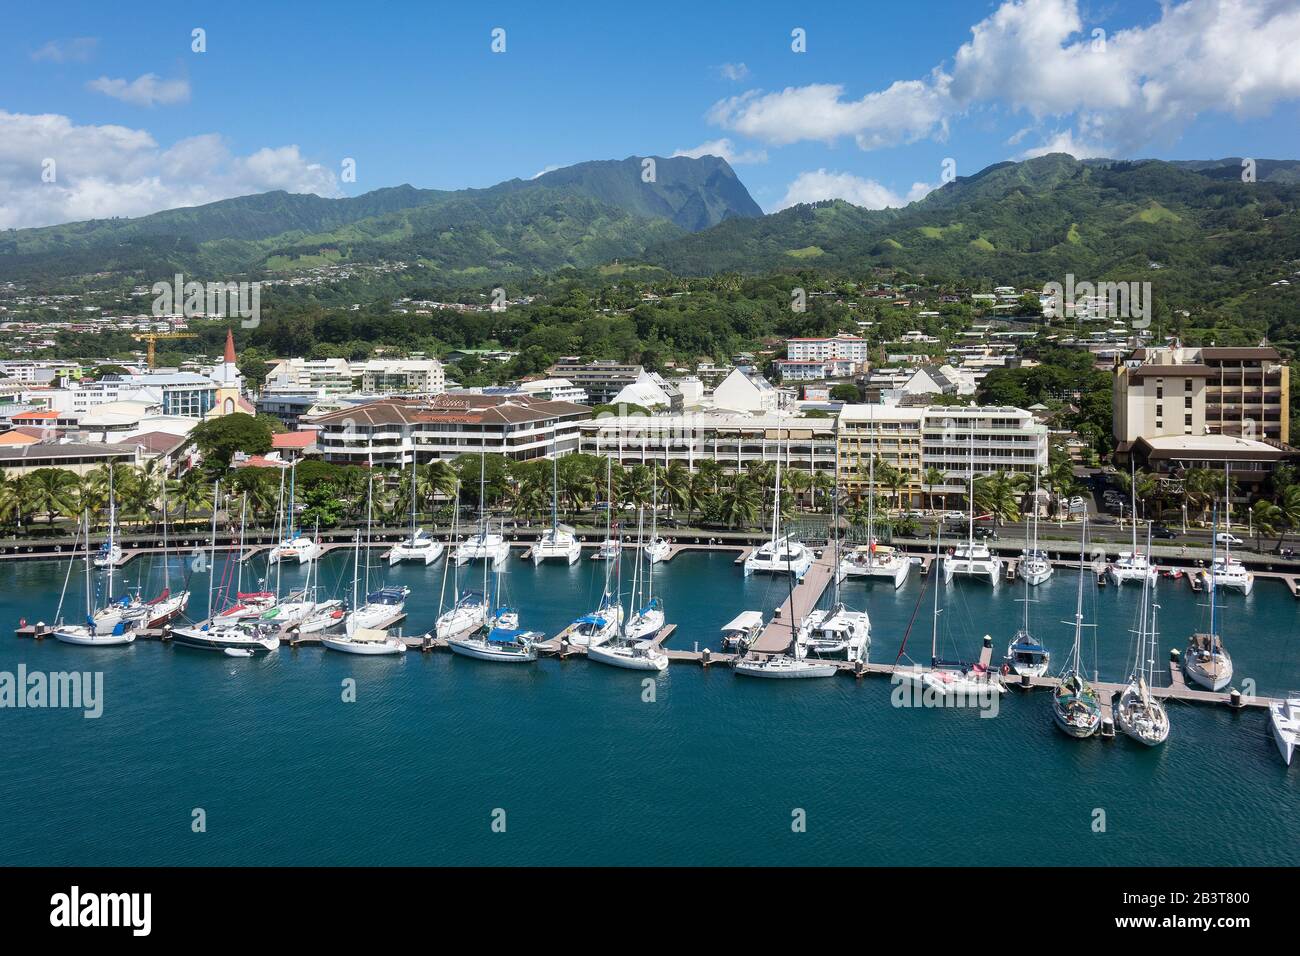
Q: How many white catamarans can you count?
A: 11